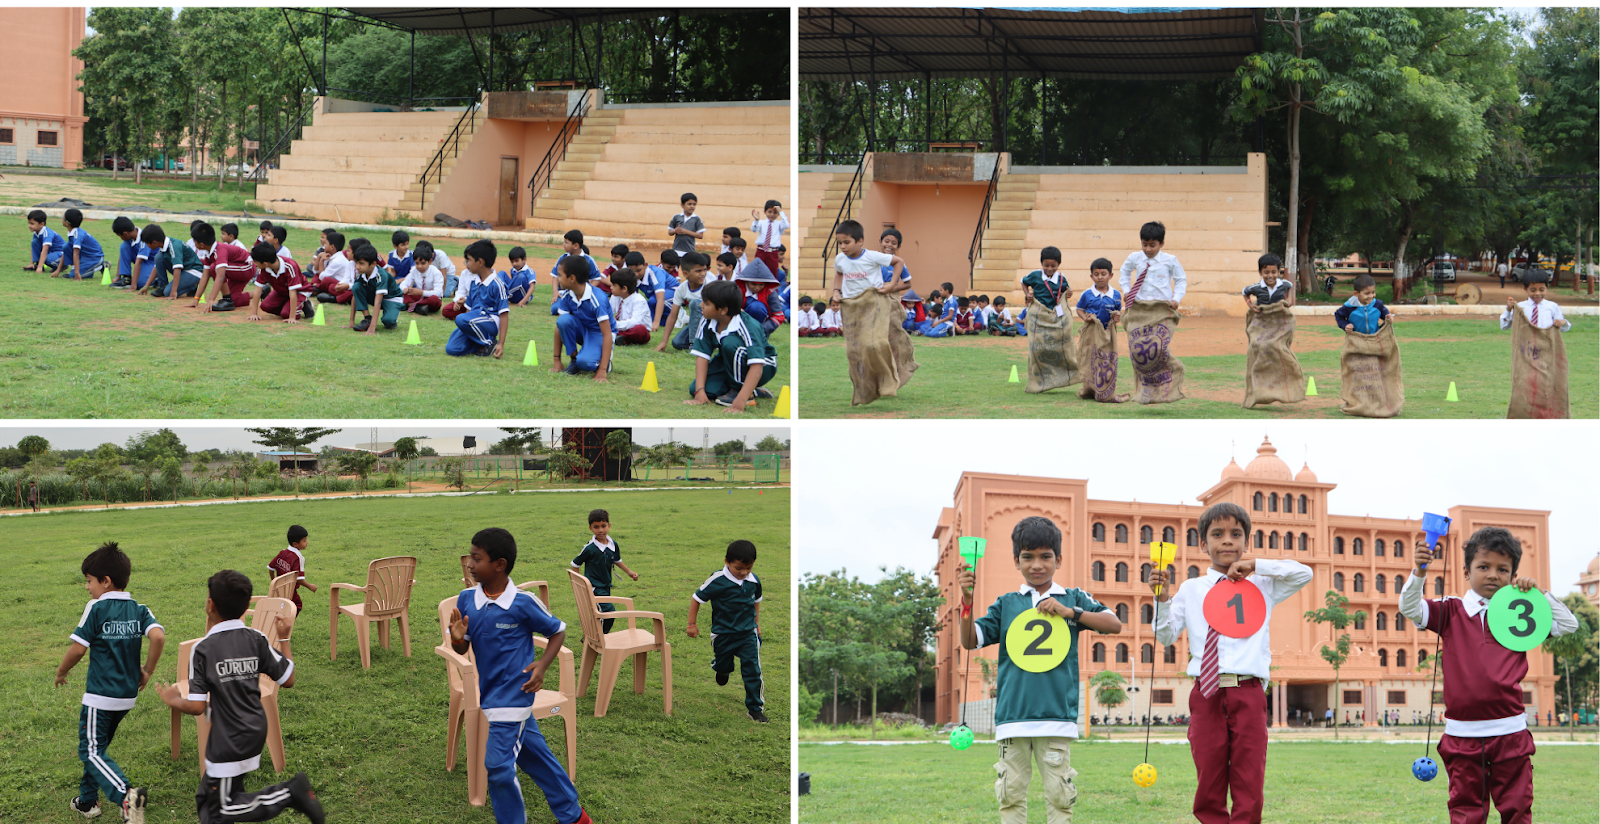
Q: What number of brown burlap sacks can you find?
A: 8